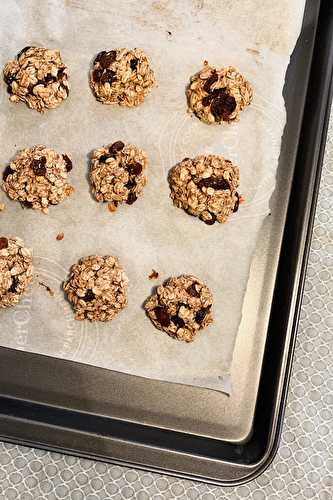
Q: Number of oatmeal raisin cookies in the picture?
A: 9